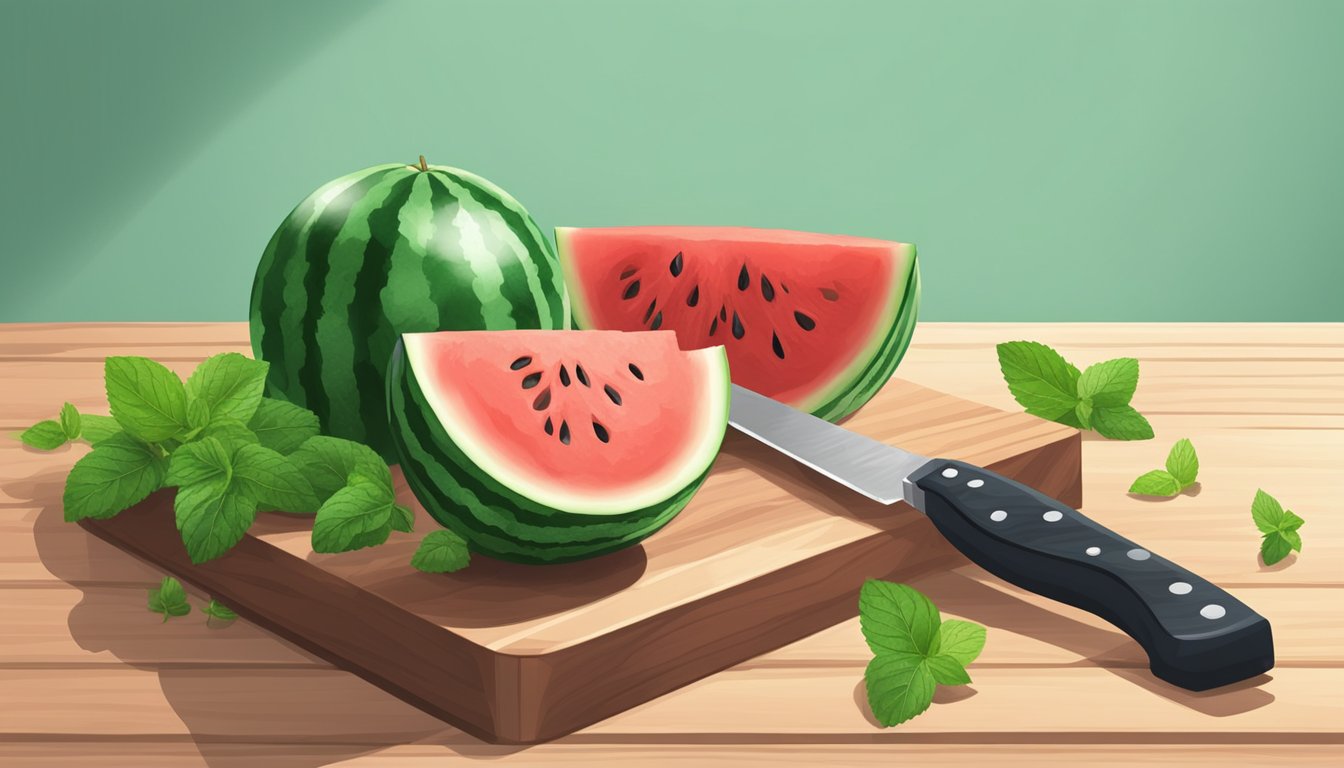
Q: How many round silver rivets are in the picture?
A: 8